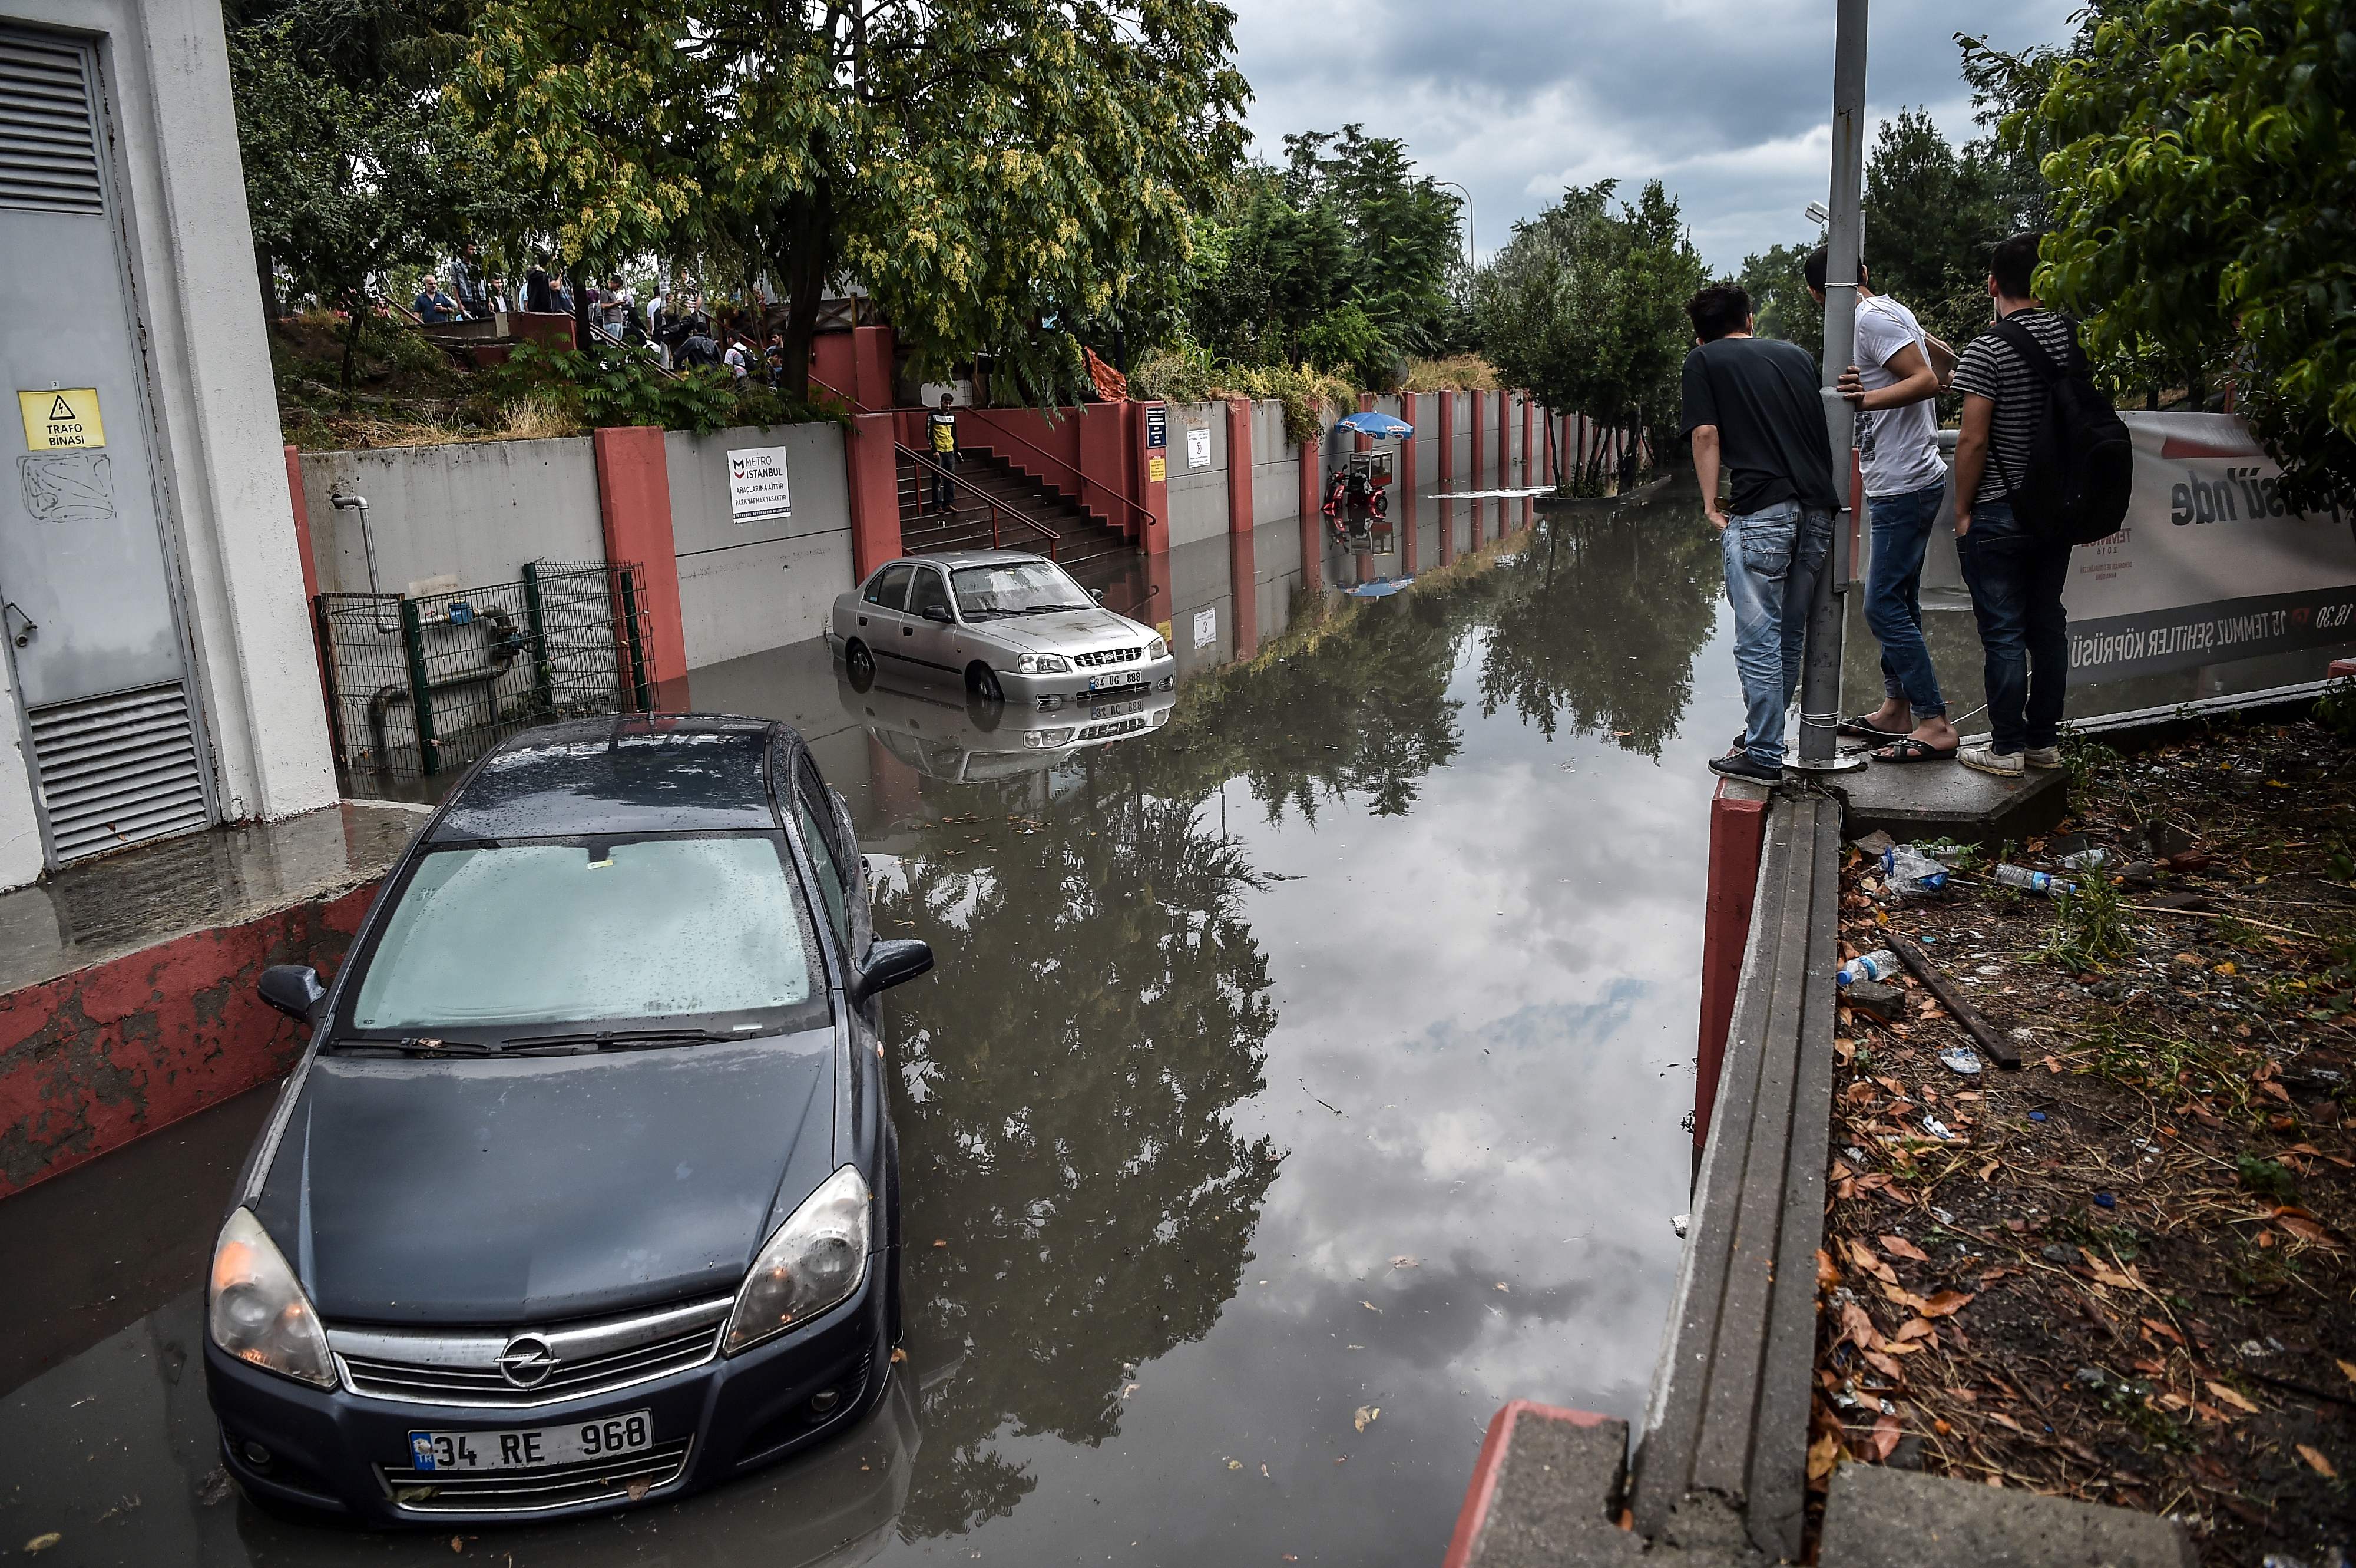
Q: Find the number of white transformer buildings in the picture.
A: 1